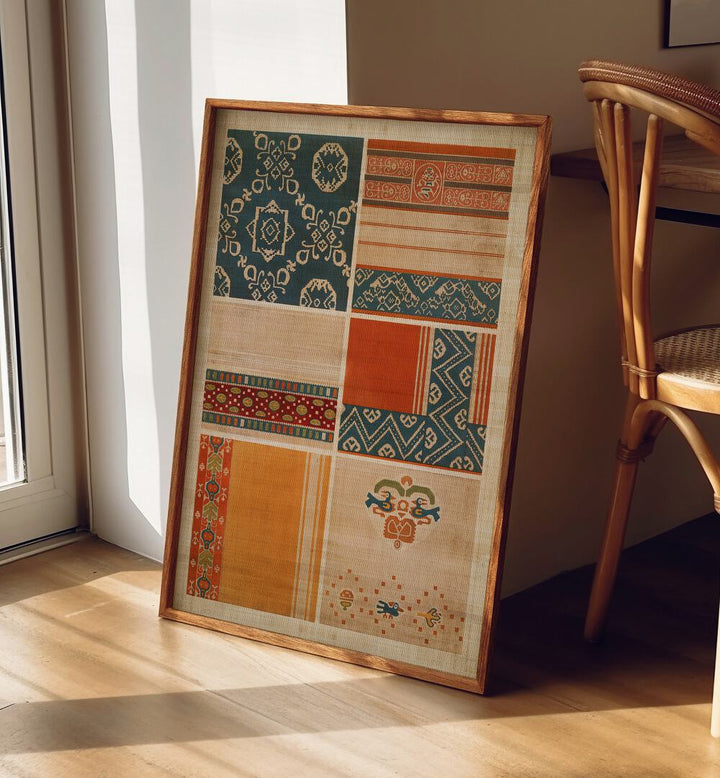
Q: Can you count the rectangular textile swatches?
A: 6